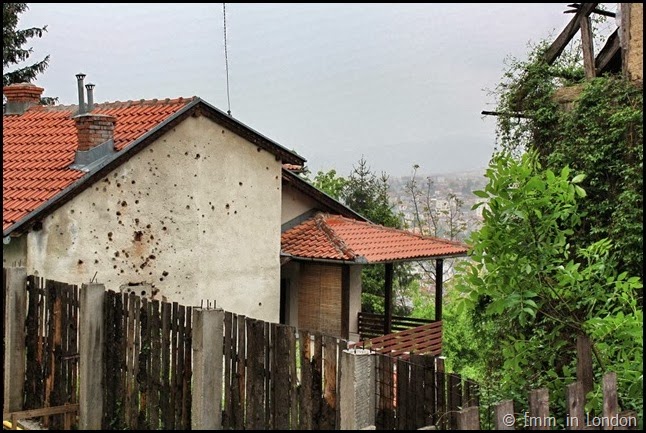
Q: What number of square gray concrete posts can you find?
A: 4